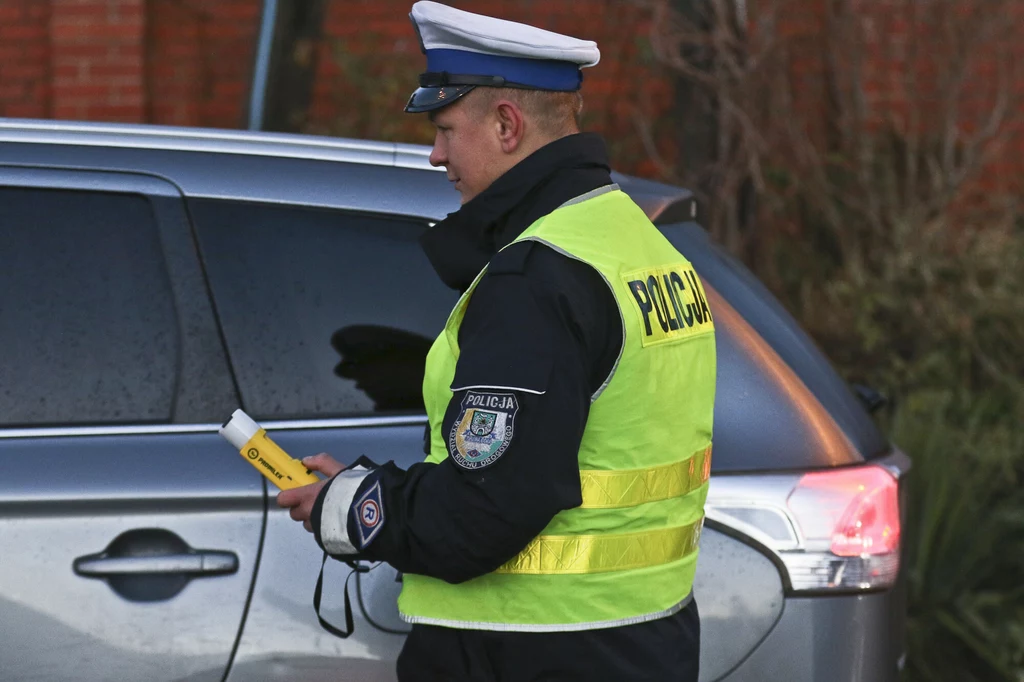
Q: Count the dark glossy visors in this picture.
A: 1